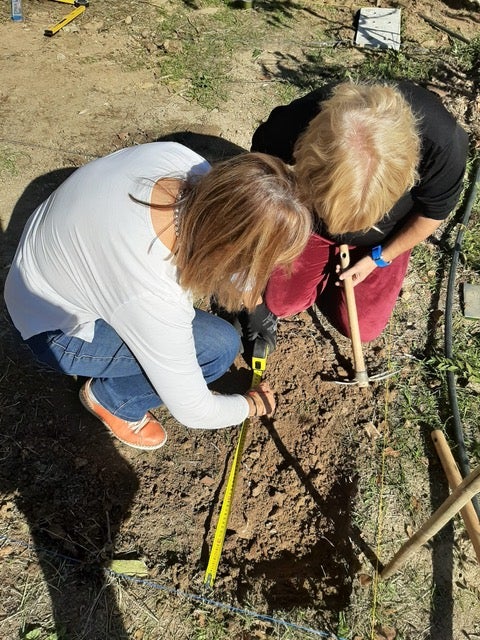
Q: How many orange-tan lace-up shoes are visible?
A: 1